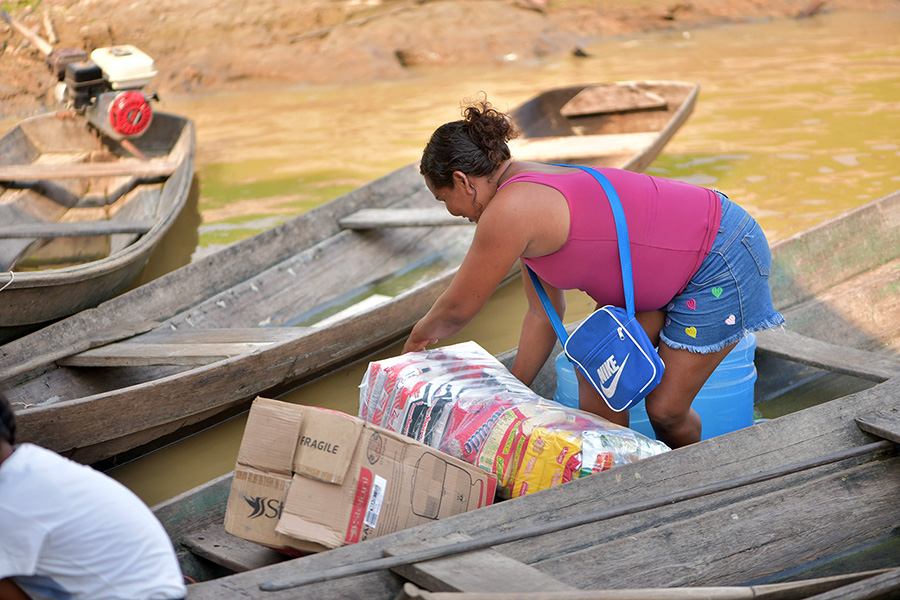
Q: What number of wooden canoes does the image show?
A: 4